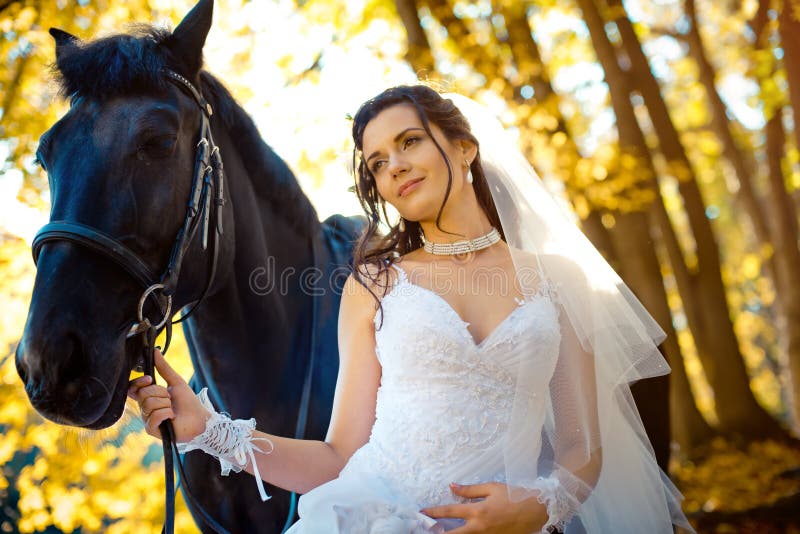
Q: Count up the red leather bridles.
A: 0